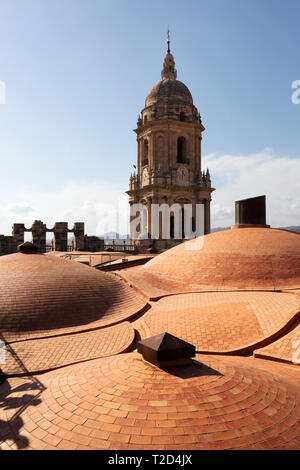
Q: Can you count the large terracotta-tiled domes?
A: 3